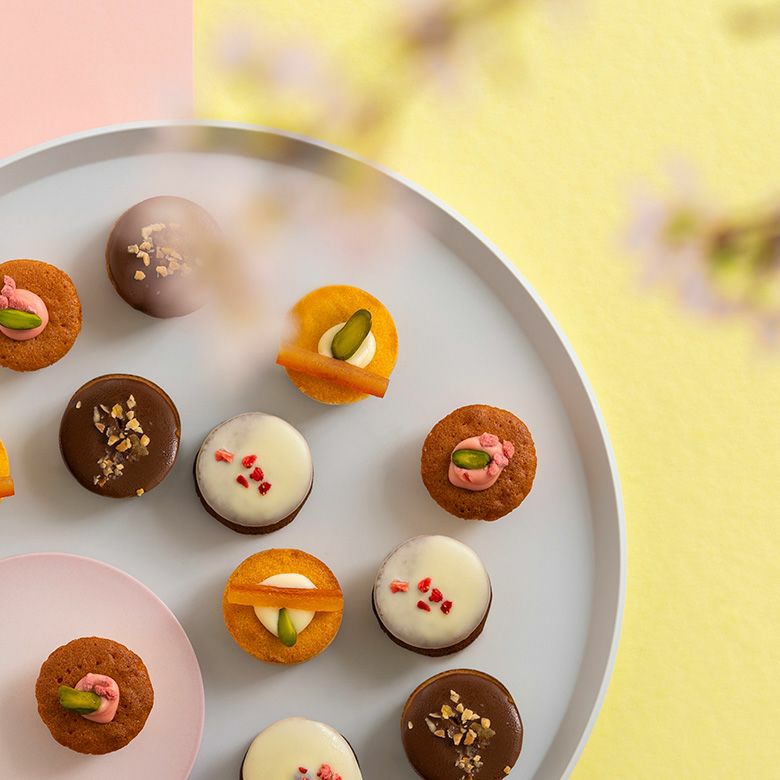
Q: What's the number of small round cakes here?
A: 12